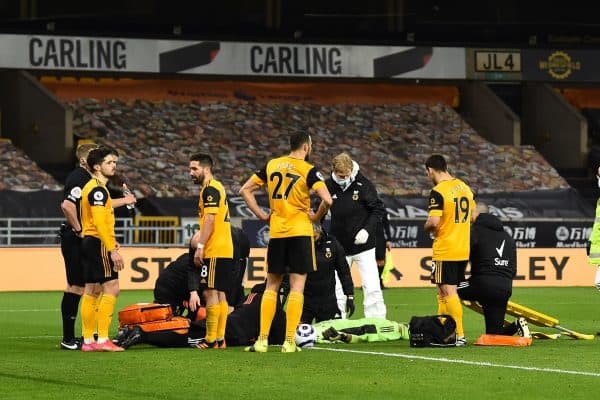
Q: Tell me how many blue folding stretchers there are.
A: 0